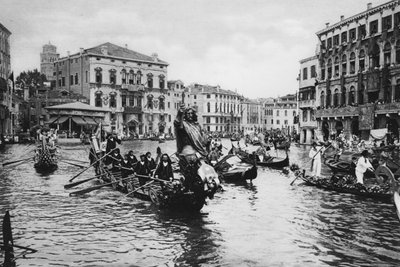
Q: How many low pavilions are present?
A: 1